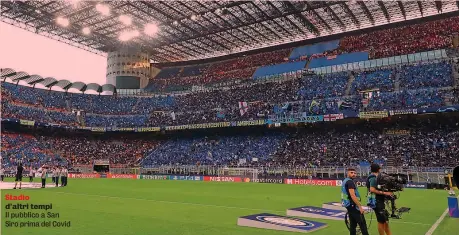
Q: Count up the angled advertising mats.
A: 3